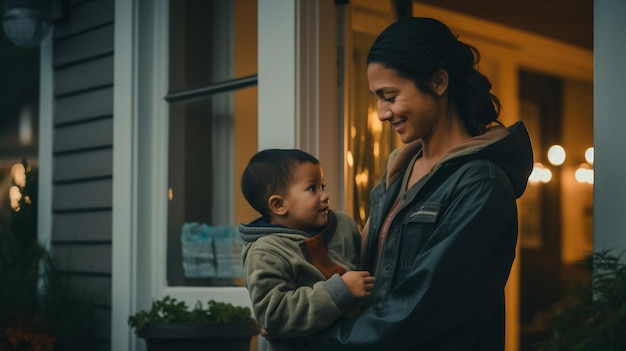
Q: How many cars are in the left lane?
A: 0